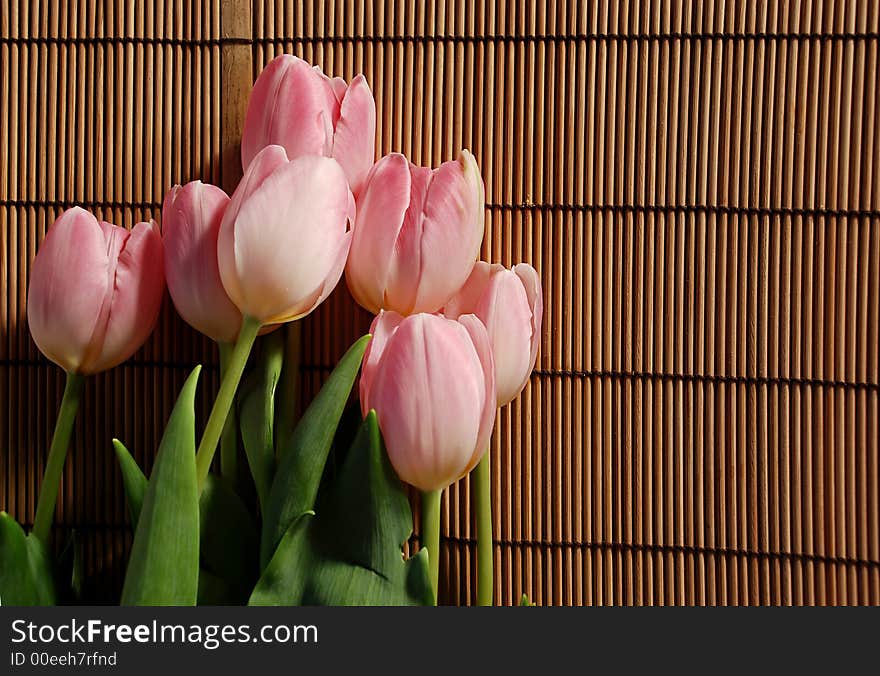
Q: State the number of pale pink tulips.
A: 7